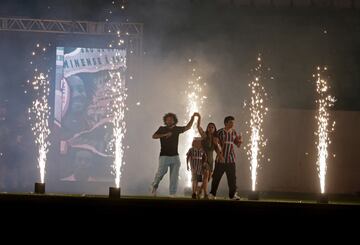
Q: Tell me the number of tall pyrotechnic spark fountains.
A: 5